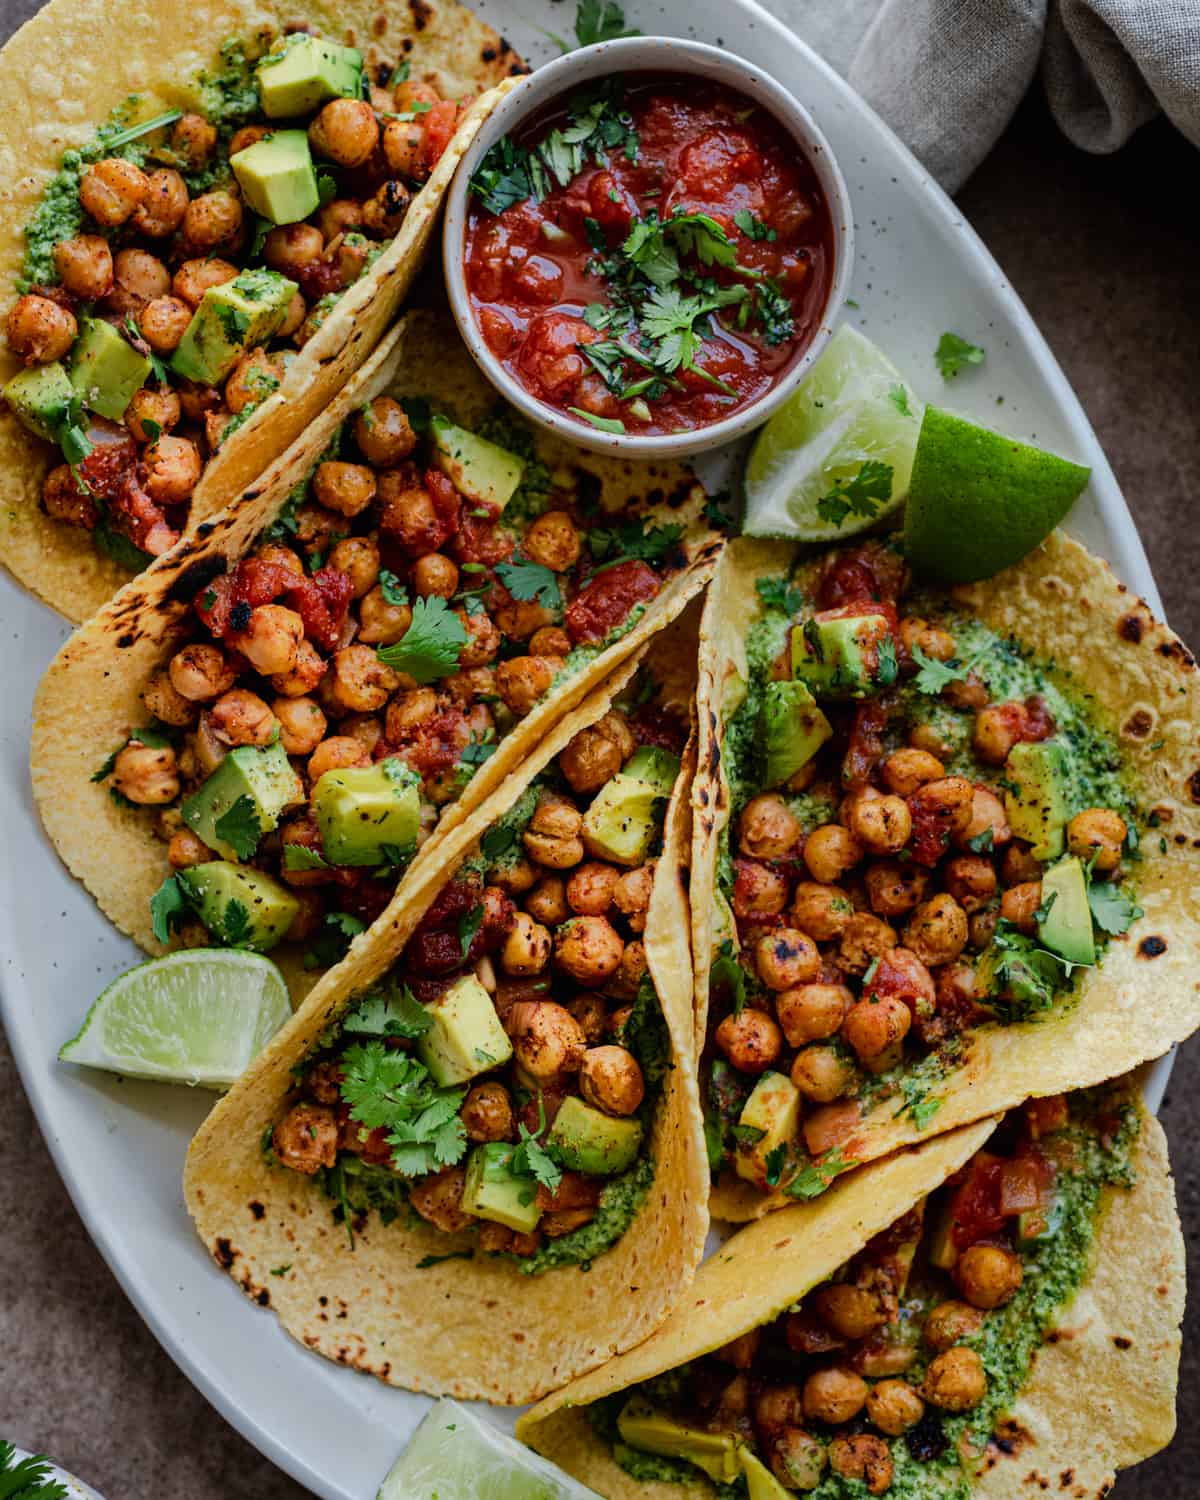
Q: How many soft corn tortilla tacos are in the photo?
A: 5